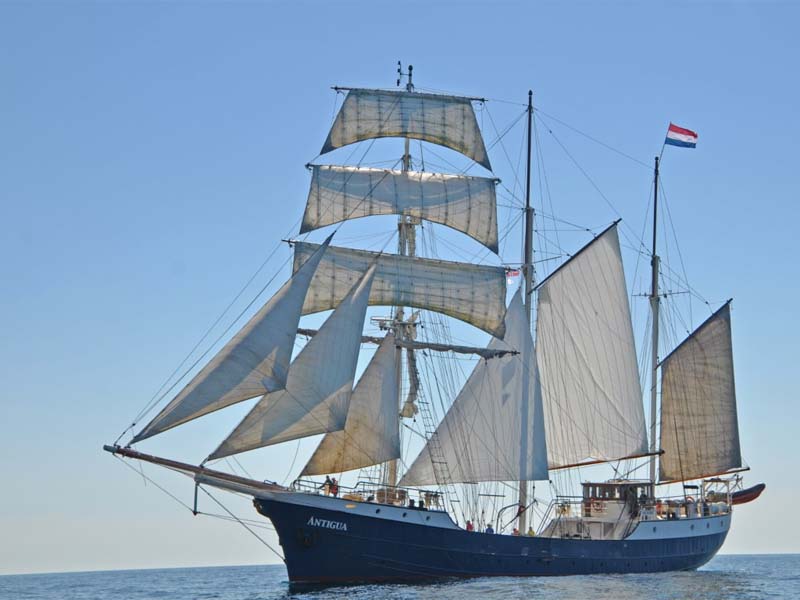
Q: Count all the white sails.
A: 9